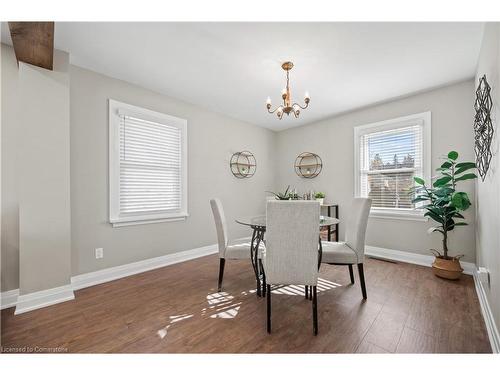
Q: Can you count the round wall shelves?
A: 2